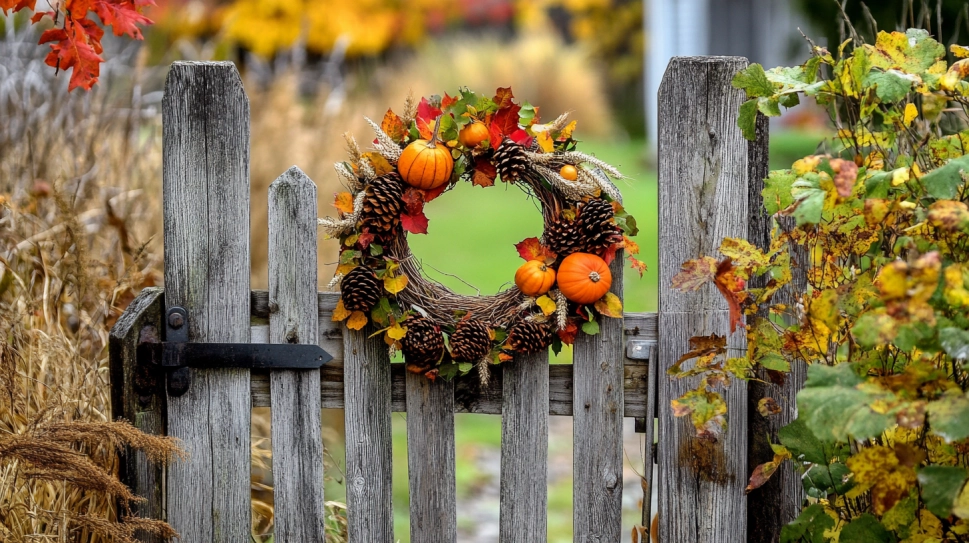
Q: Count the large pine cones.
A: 8